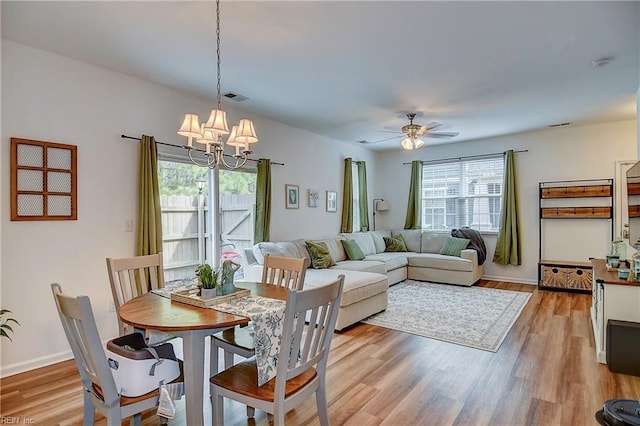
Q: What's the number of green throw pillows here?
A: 4